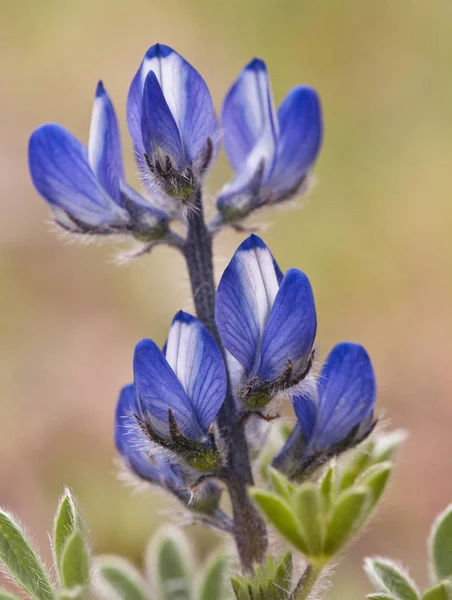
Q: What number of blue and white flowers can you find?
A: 7